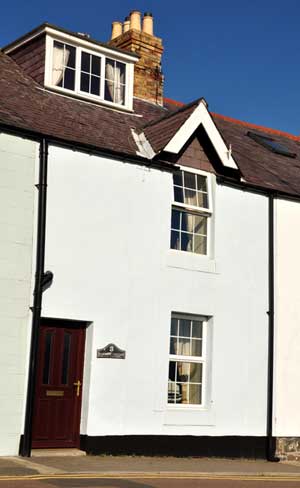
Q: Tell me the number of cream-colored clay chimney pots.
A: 4